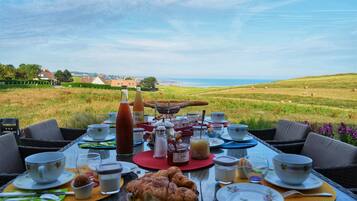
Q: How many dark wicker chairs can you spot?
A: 4